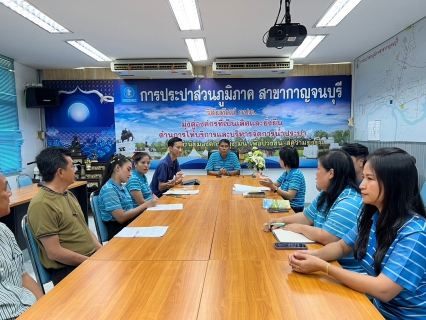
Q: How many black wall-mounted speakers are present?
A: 1